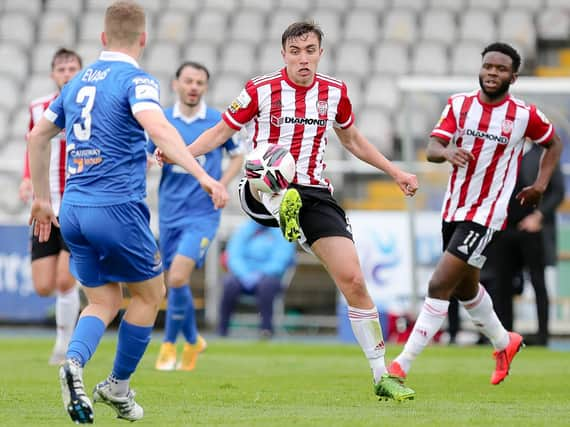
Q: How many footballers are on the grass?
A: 5